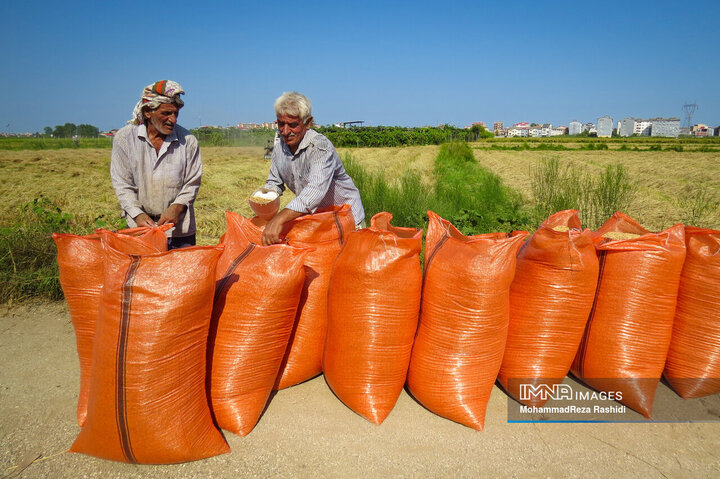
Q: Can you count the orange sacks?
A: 9